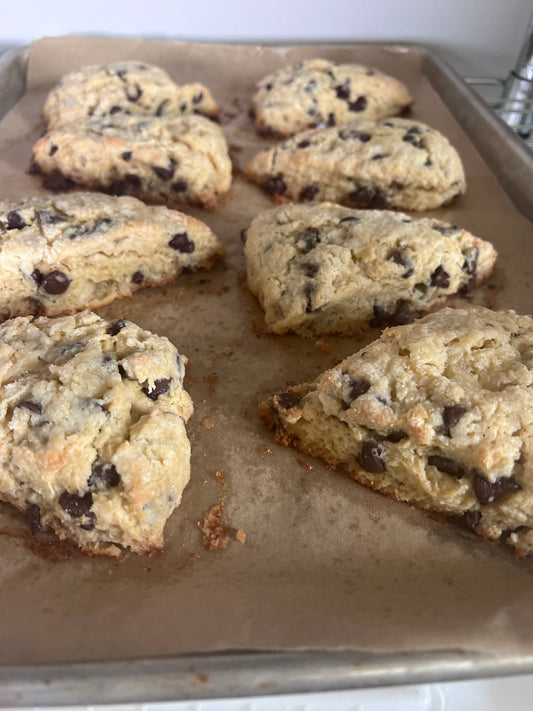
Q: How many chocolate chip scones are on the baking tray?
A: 8